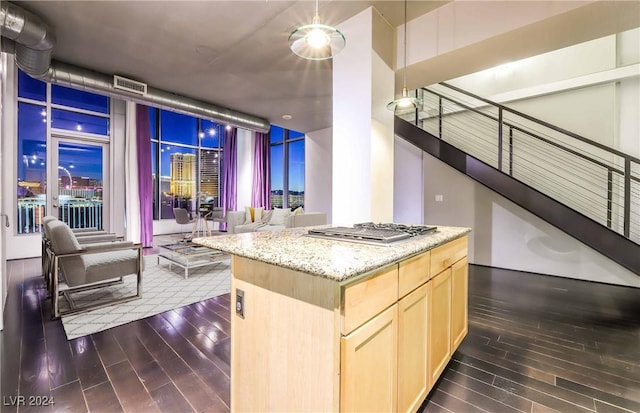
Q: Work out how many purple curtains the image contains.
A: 3